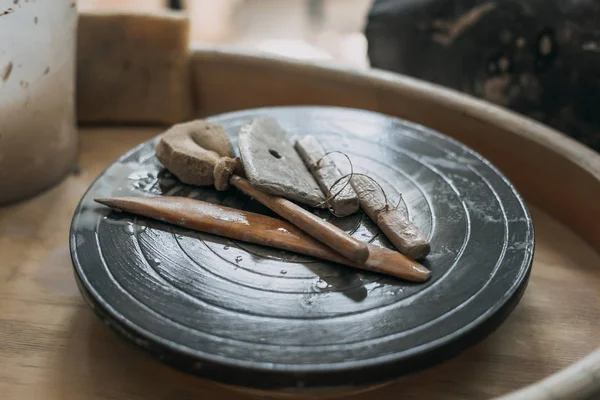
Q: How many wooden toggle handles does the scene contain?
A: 2